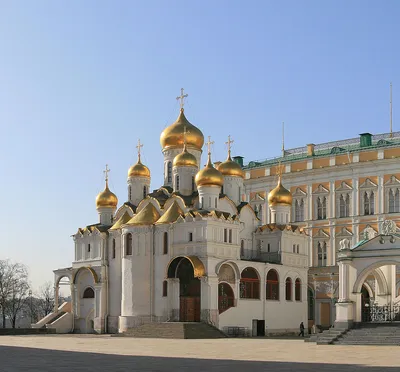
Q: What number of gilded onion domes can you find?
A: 7